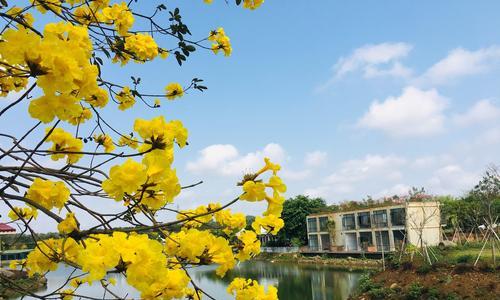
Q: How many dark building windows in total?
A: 12